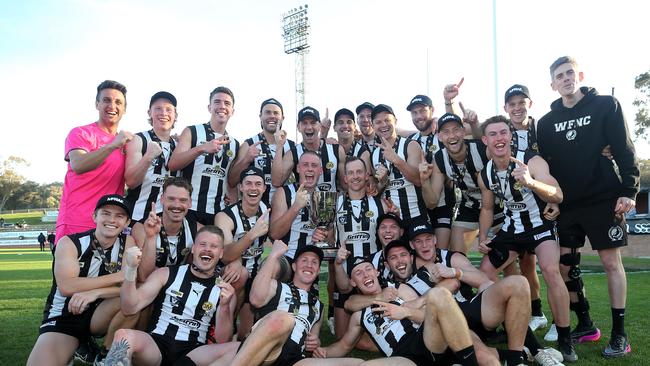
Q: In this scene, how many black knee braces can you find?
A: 1